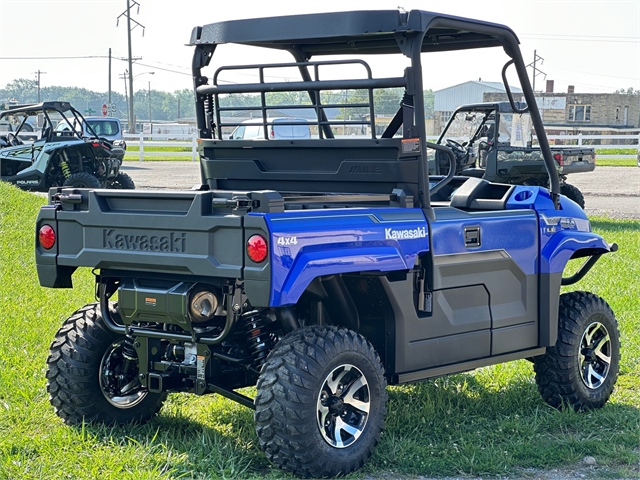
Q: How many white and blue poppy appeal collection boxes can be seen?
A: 0